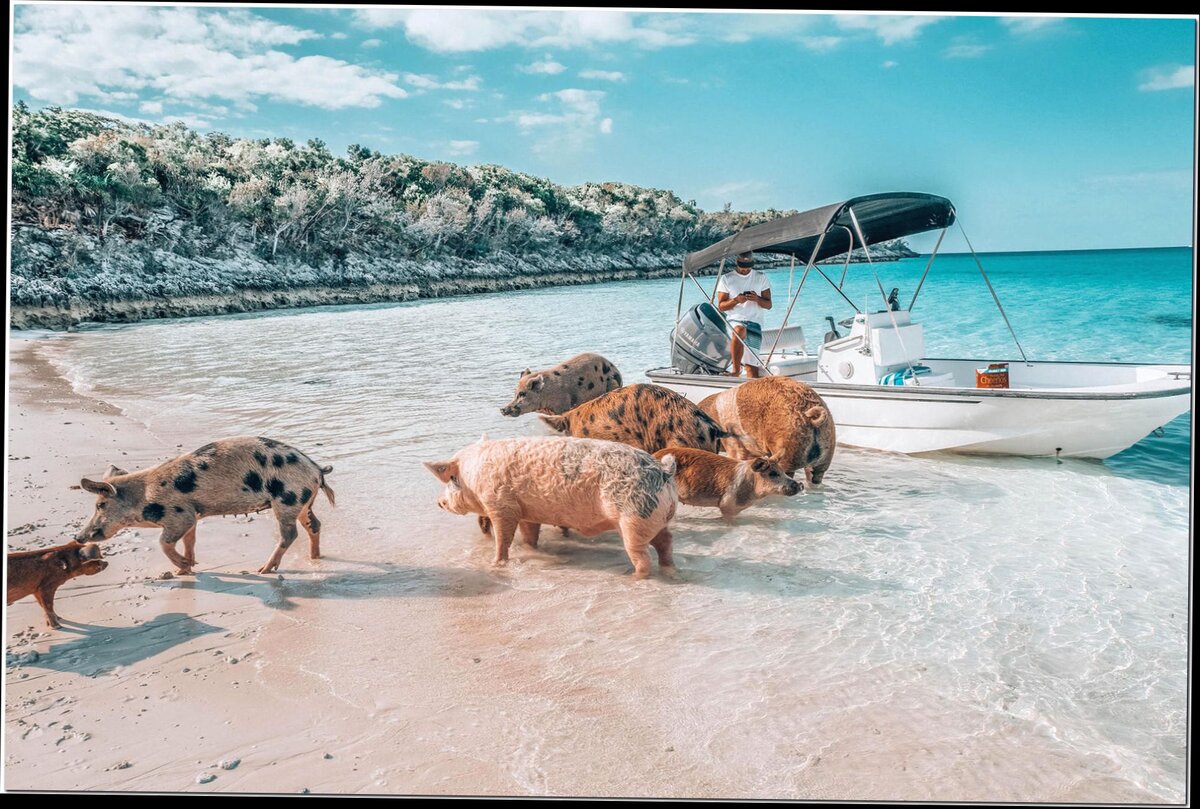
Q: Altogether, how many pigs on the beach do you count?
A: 7